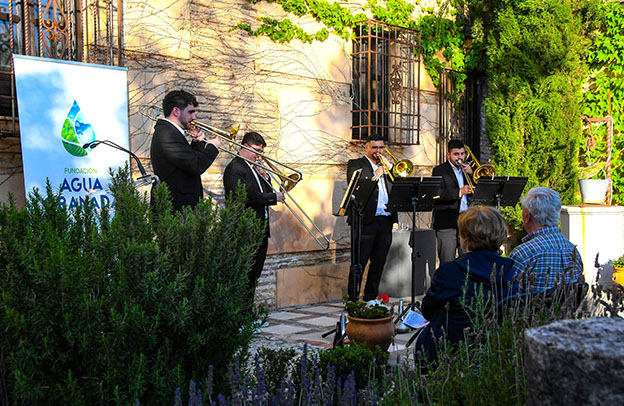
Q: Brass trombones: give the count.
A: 4